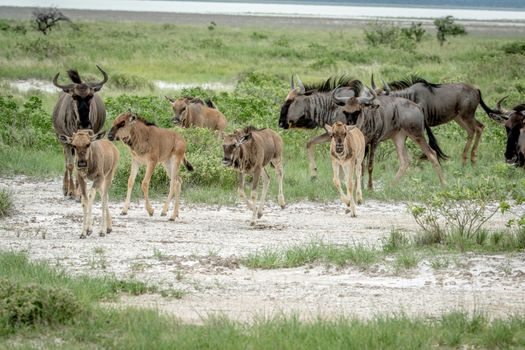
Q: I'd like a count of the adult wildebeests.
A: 5